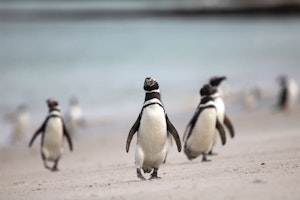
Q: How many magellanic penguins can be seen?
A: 4